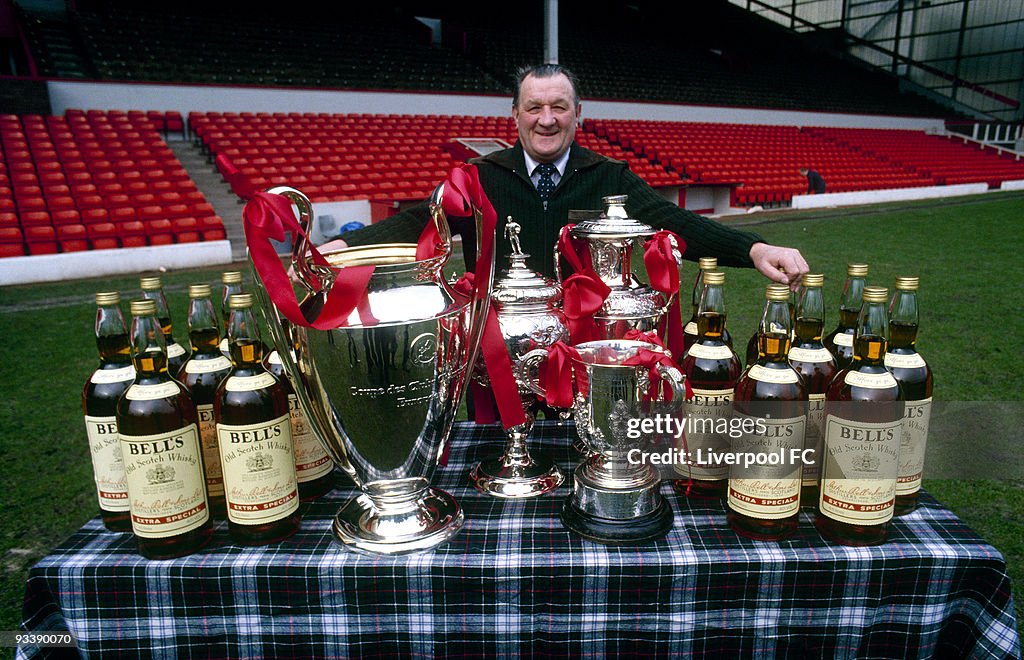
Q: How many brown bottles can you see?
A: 15